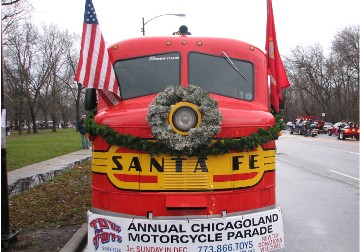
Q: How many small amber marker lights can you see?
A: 5